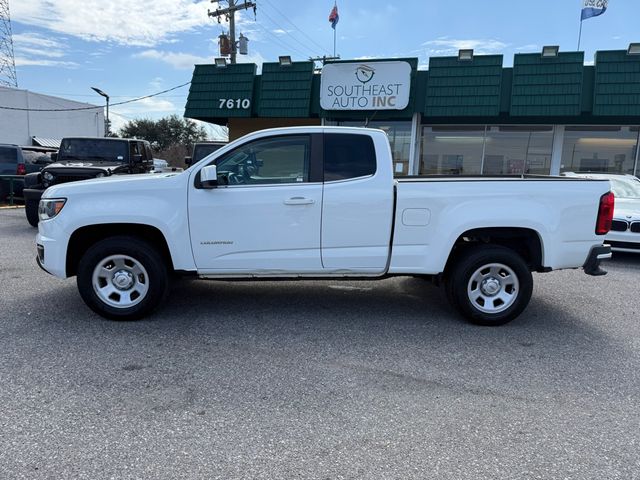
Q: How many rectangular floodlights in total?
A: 5